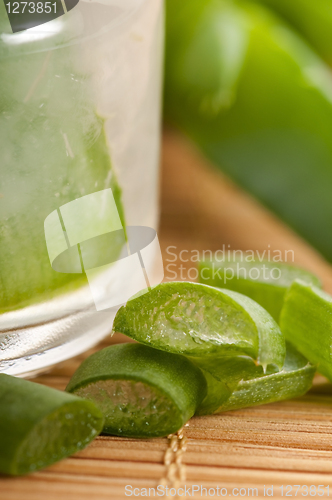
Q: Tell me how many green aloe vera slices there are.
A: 6